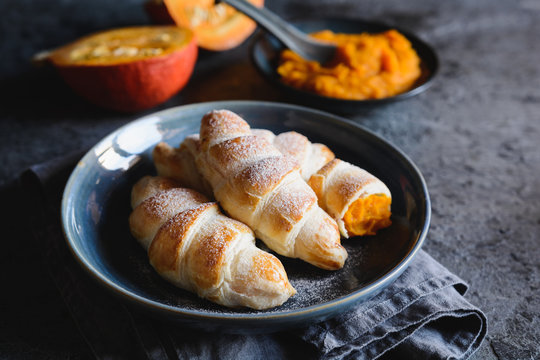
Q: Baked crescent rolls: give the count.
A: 4